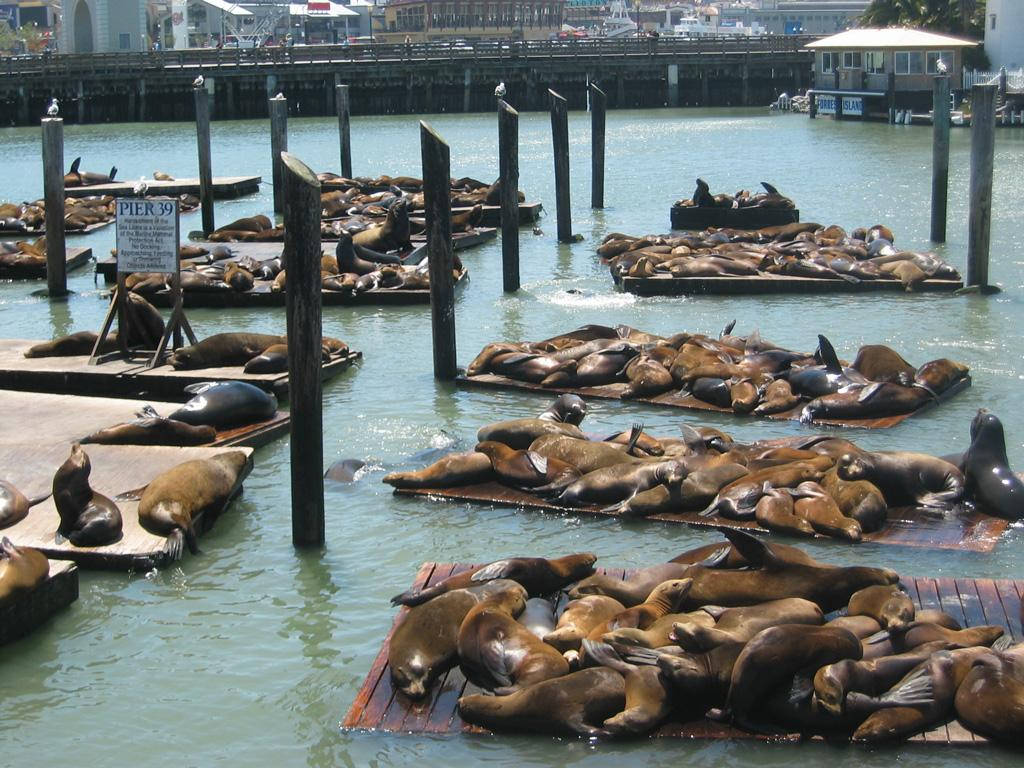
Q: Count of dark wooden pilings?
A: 11